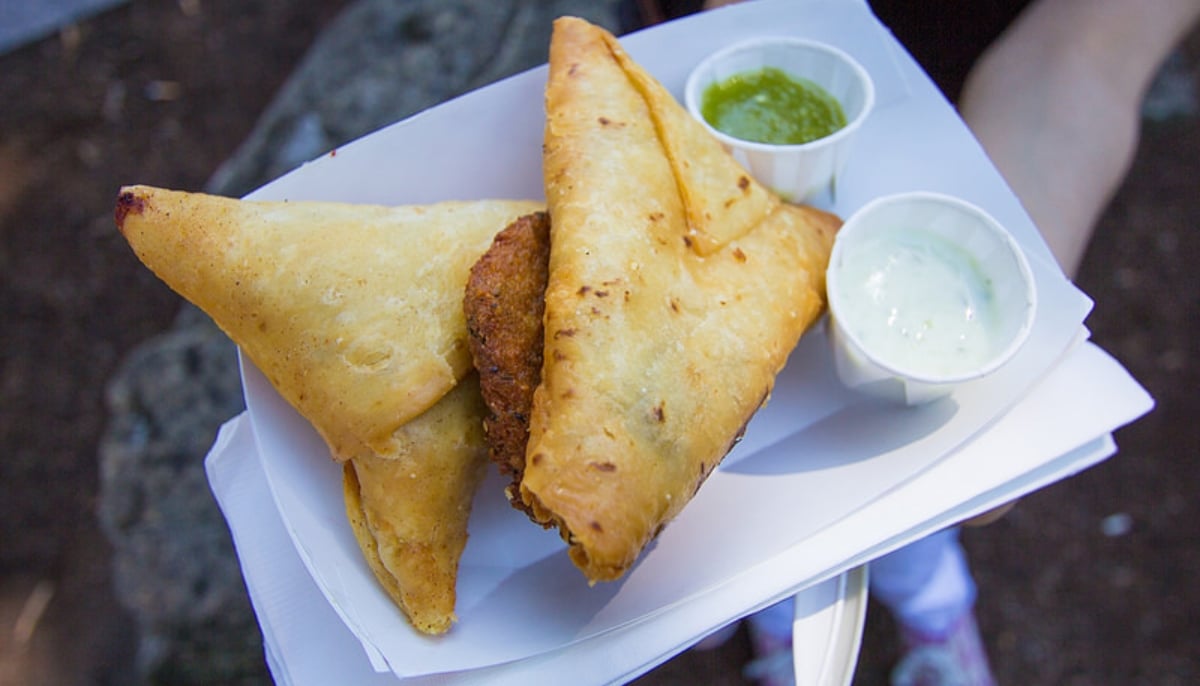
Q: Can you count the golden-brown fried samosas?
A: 2